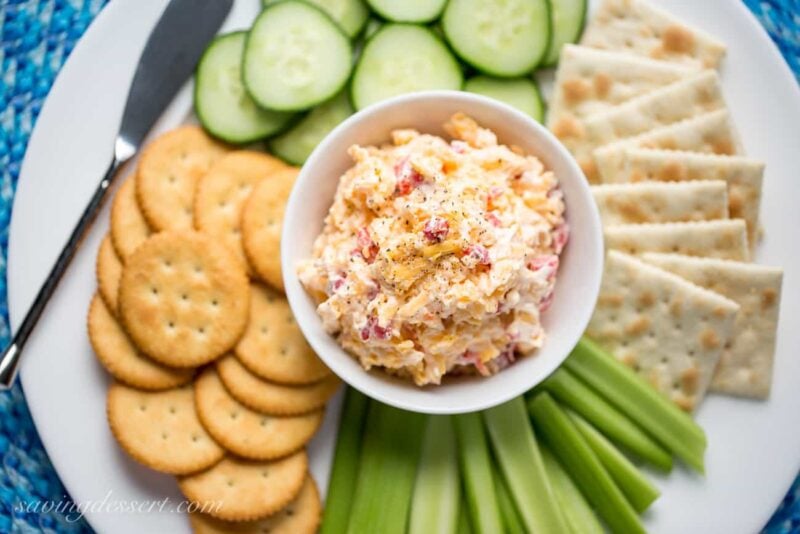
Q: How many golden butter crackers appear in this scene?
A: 13